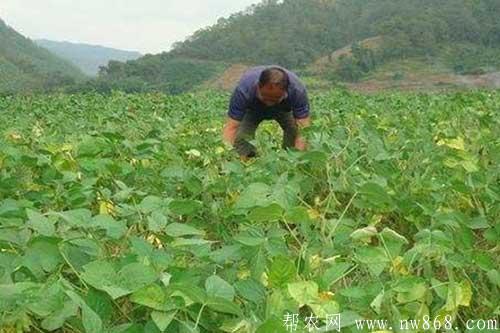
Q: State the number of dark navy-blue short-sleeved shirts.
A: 1